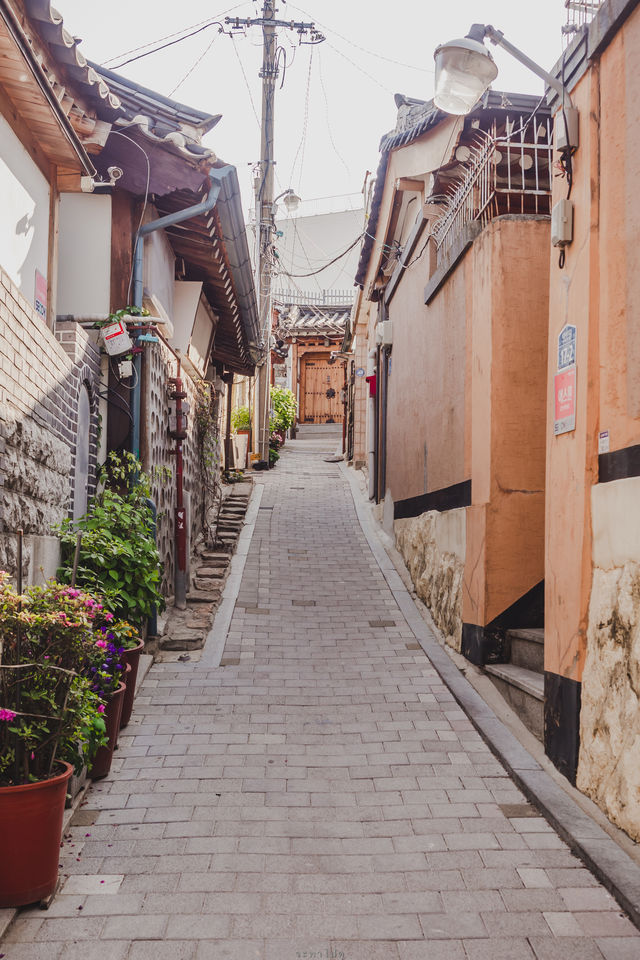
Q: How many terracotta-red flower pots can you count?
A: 4